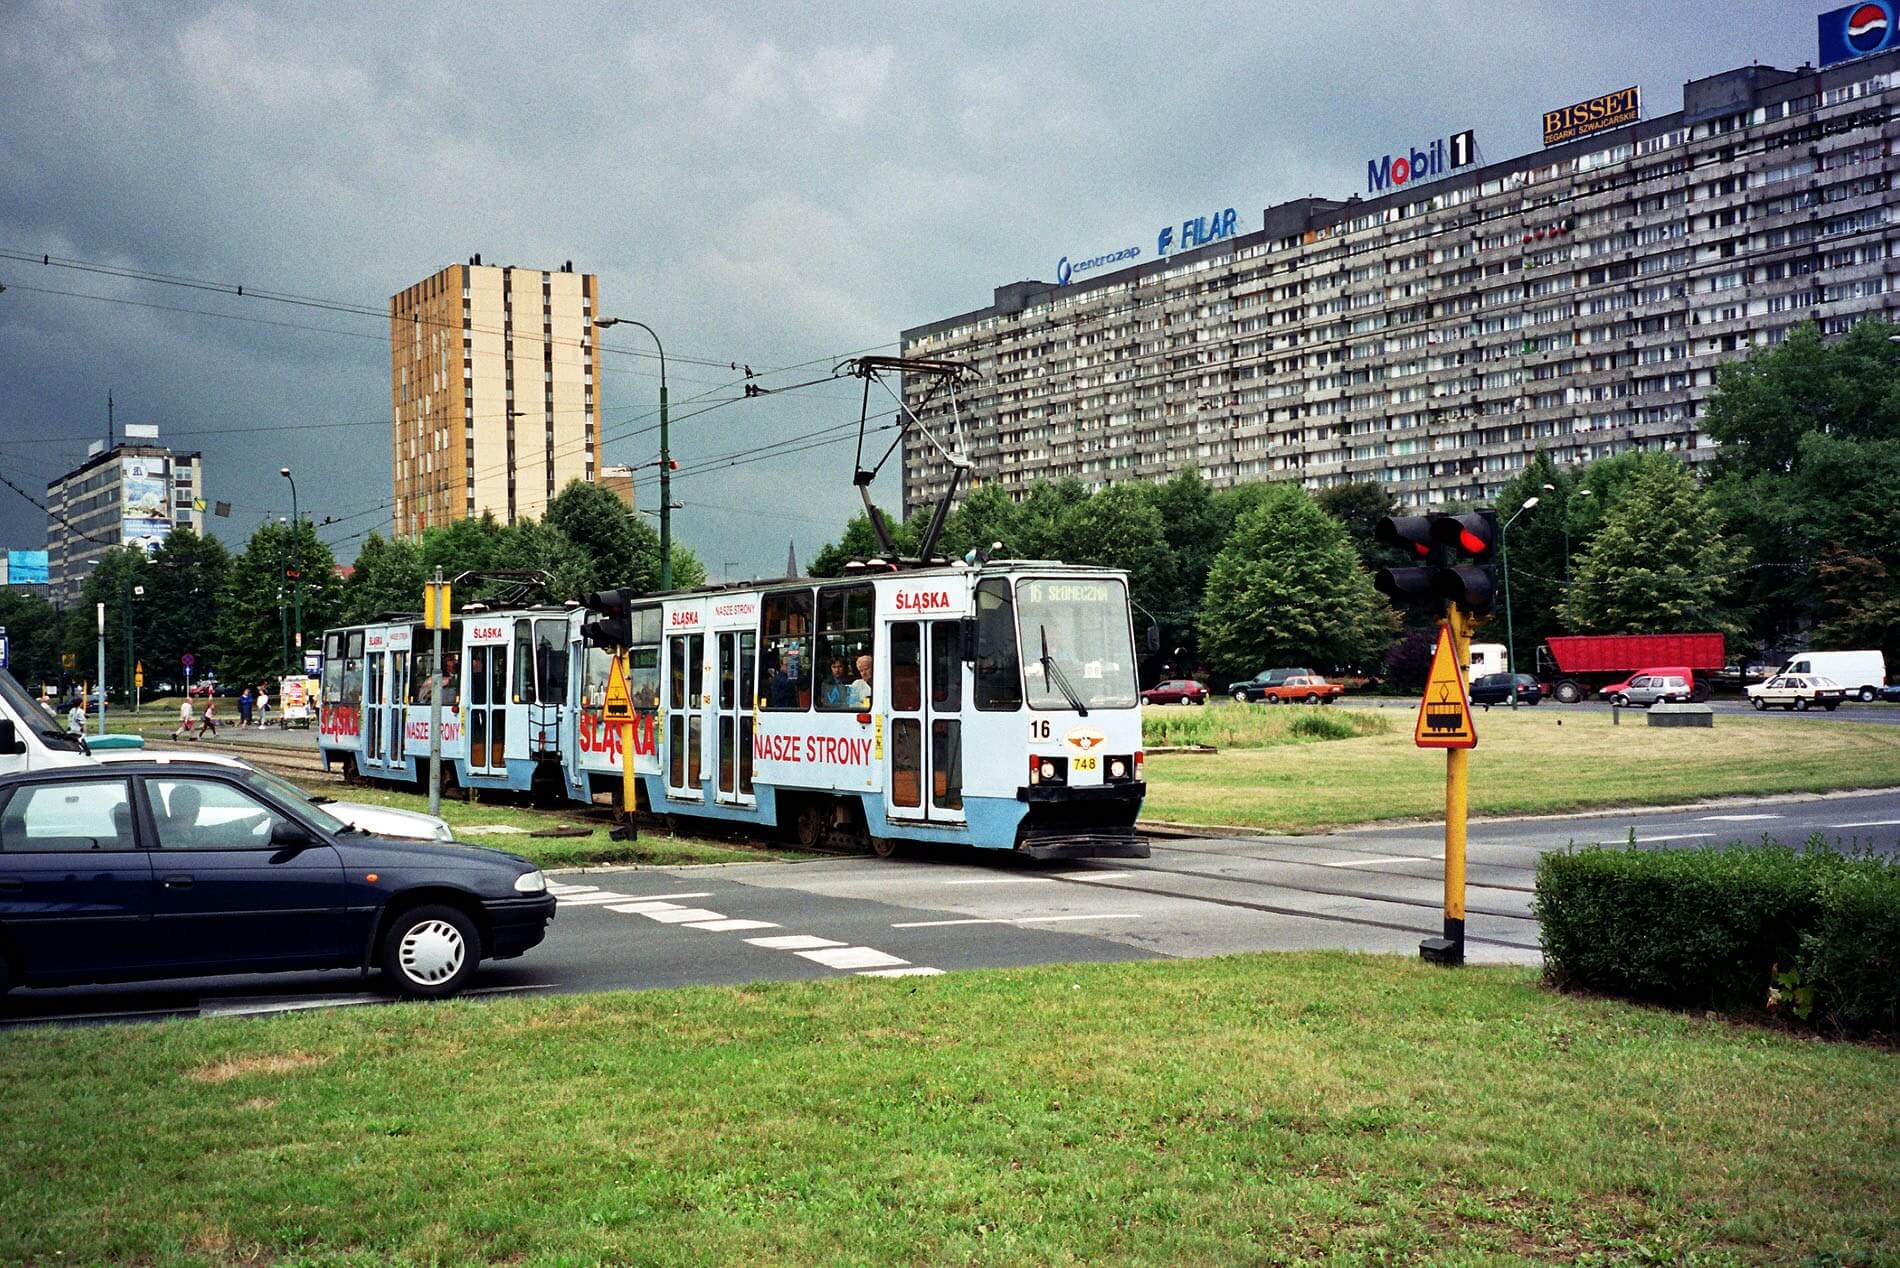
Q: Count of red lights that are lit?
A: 2